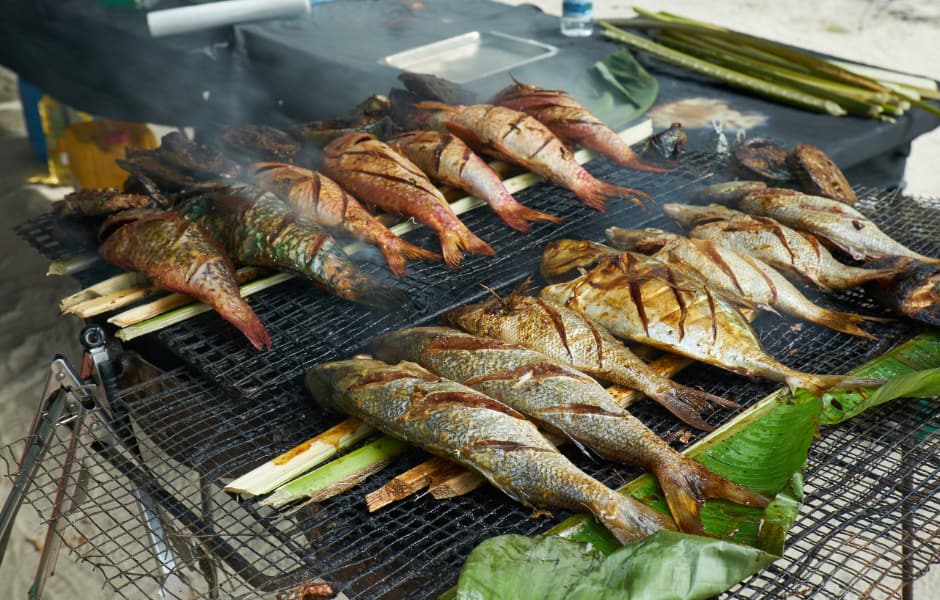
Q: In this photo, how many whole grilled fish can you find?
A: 14